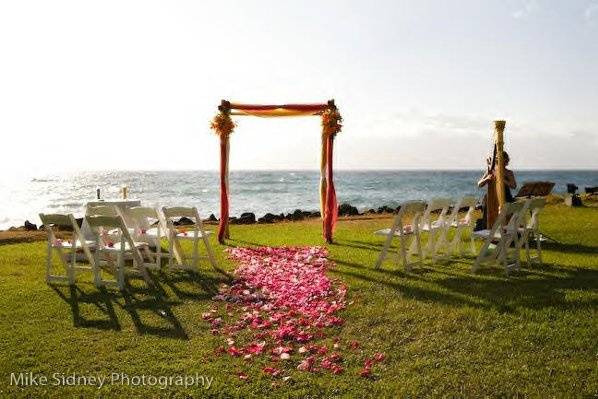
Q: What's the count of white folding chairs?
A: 10